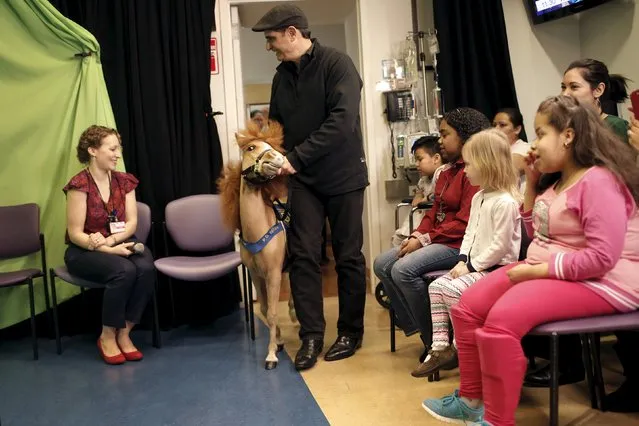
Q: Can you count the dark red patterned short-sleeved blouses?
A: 1